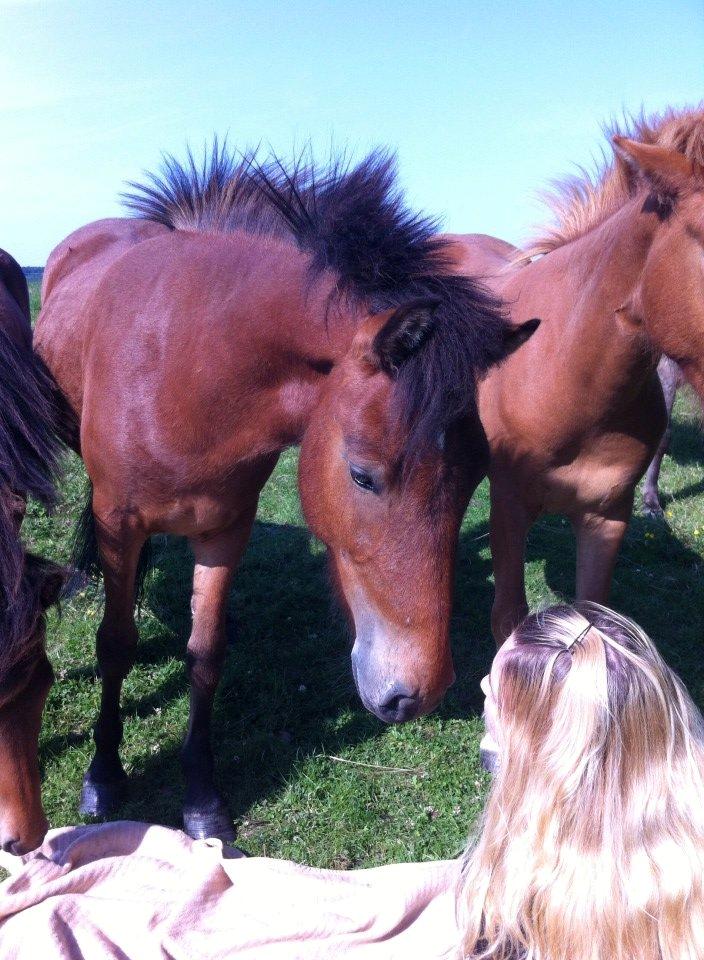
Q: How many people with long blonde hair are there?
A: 1